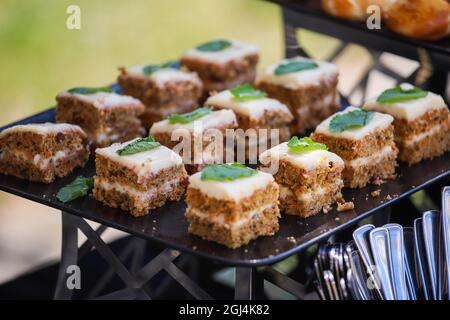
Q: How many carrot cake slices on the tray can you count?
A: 12